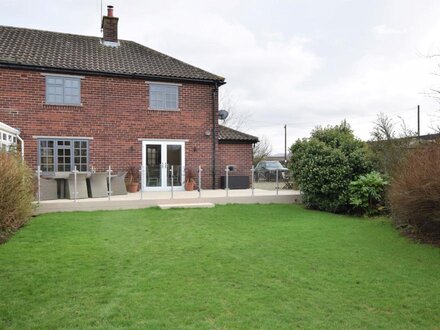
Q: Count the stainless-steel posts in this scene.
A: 9